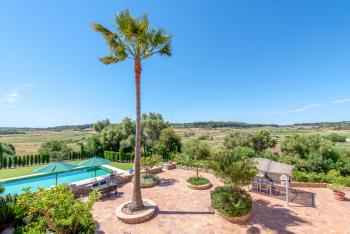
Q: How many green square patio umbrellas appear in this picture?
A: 2